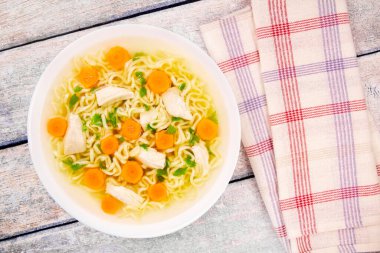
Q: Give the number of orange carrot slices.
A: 12